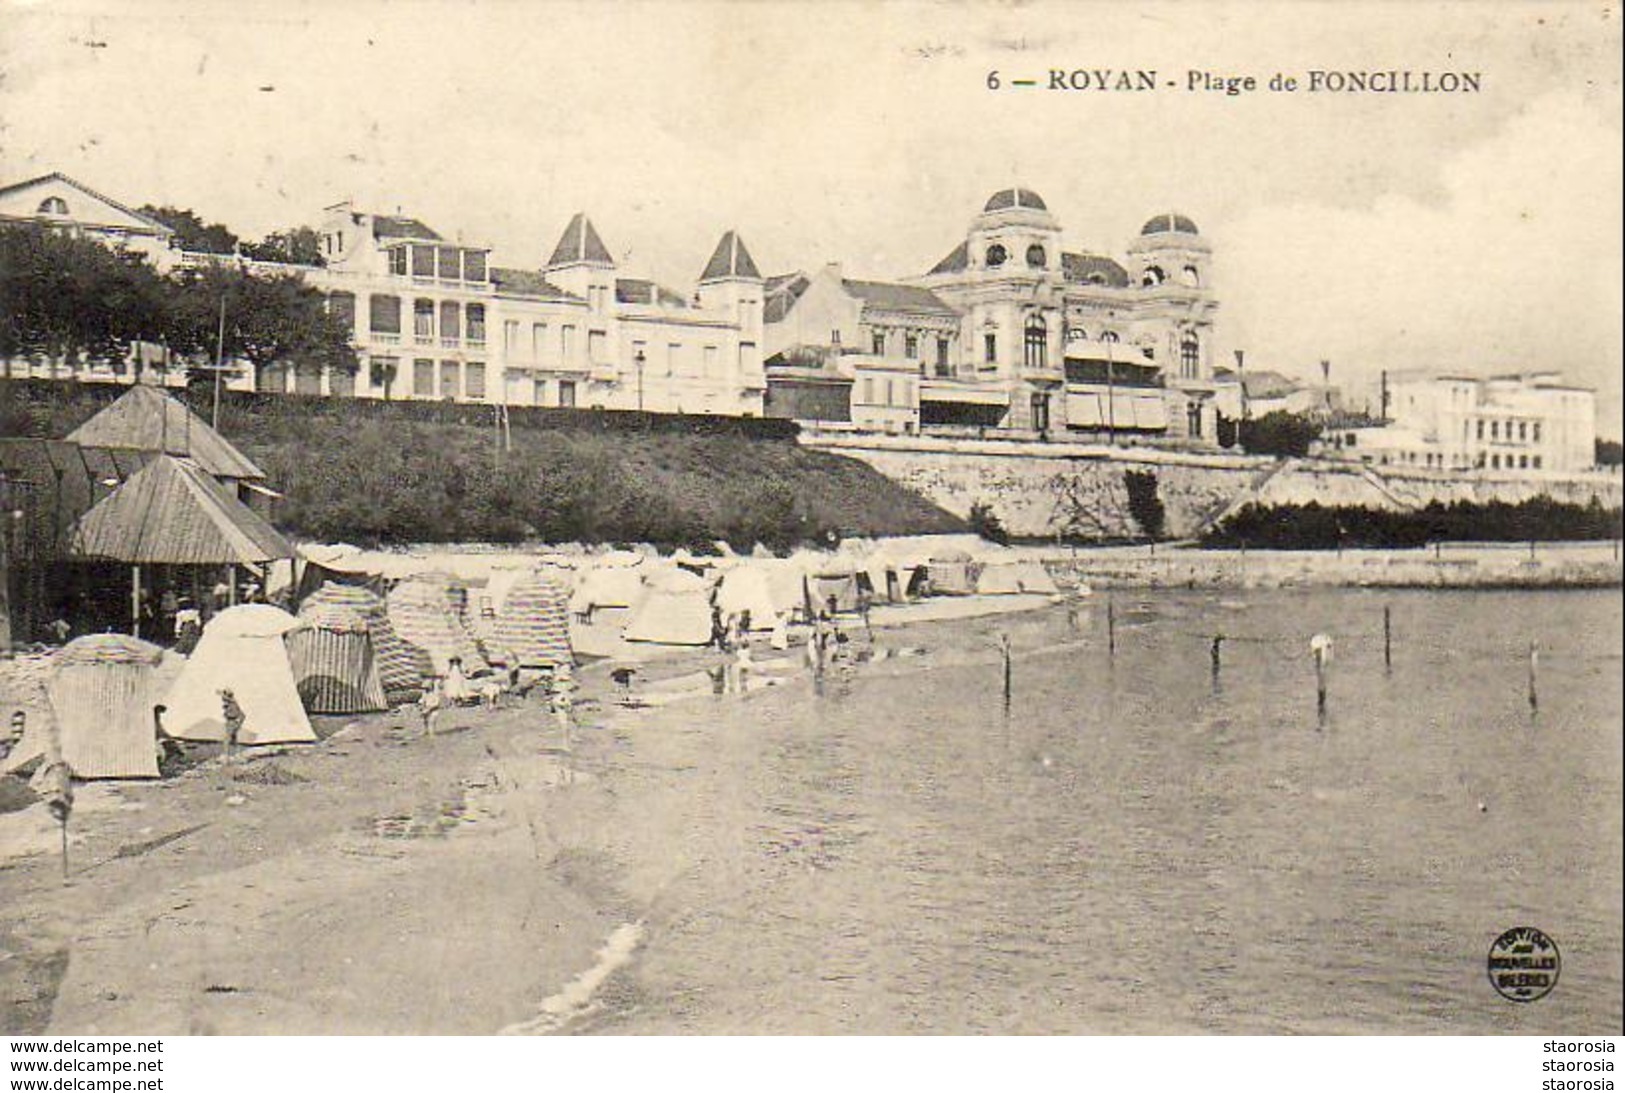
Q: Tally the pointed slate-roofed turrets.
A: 2